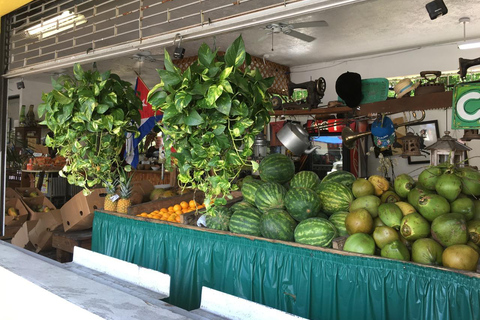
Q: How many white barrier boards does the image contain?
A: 2